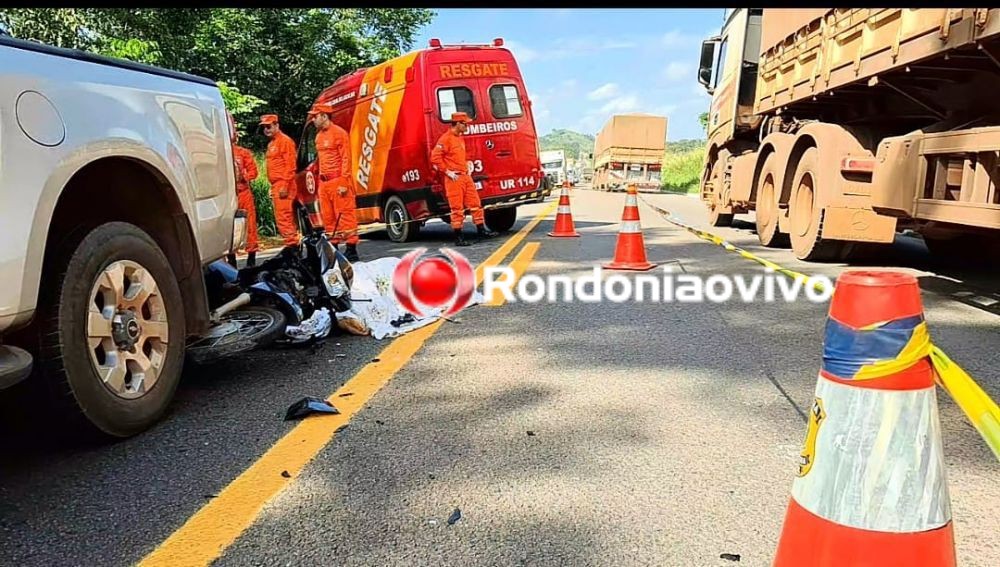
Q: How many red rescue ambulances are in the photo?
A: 1